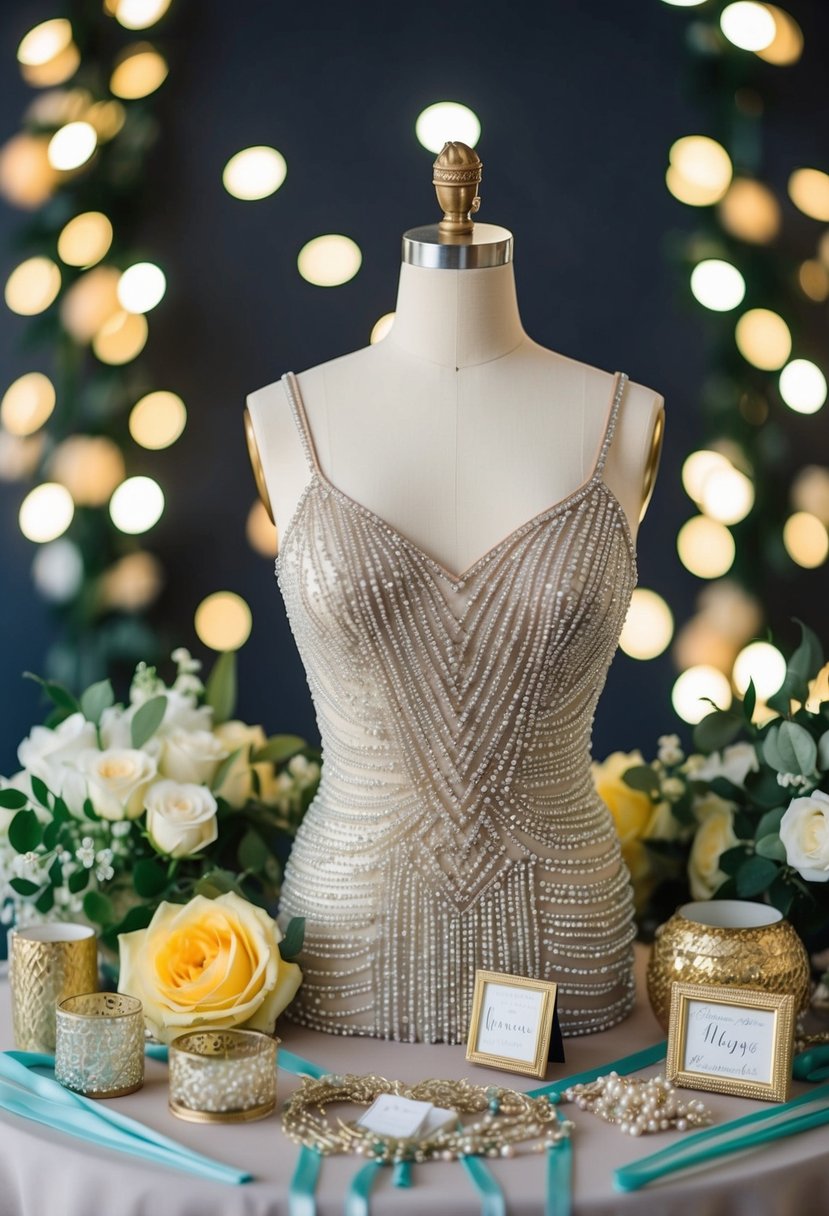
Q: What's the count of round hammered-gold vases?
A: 1